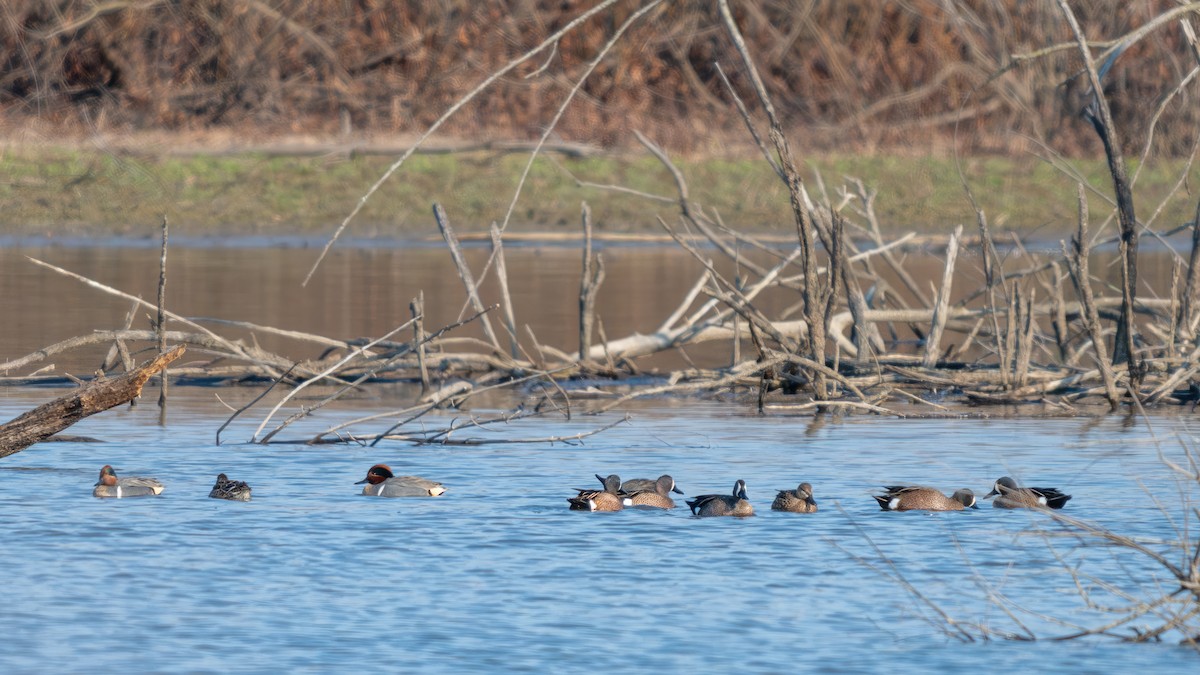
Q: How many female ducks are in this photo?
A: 2